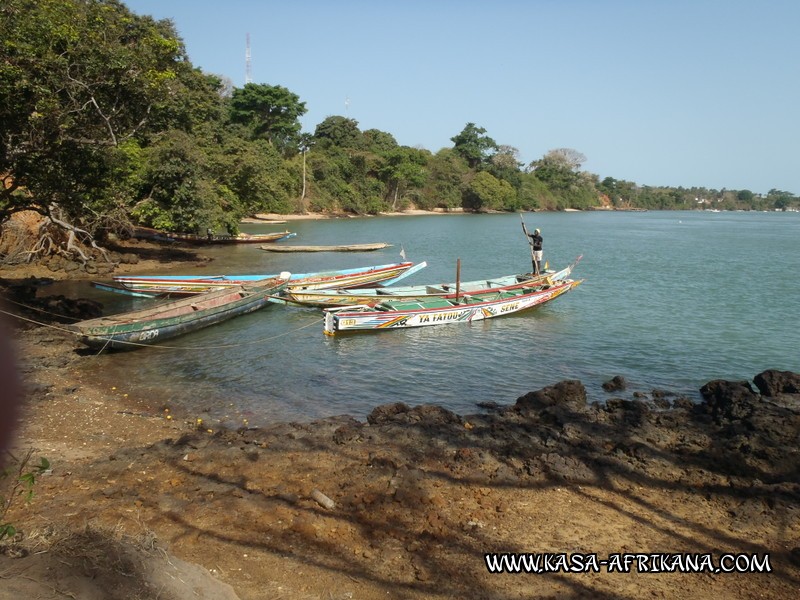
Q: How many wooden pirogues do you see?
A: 6